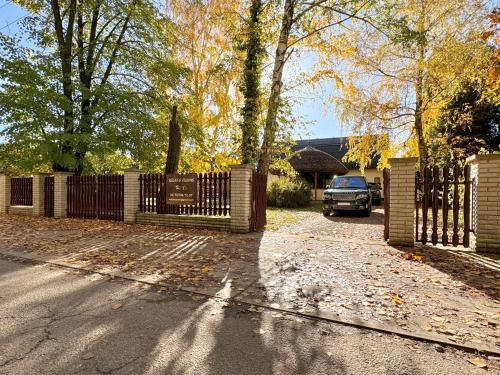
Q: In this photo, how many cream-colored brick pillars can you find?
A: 7